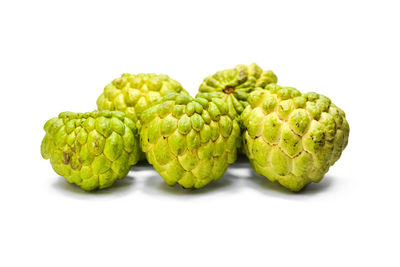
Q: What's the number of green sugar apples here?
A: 5